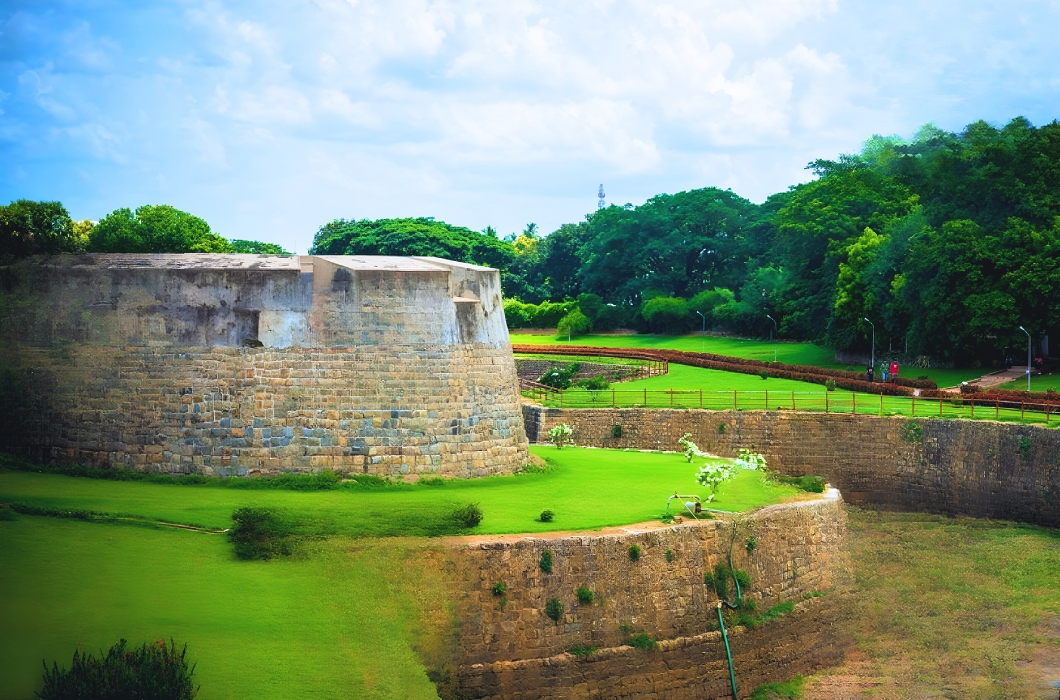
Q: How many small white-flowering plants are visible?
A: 4